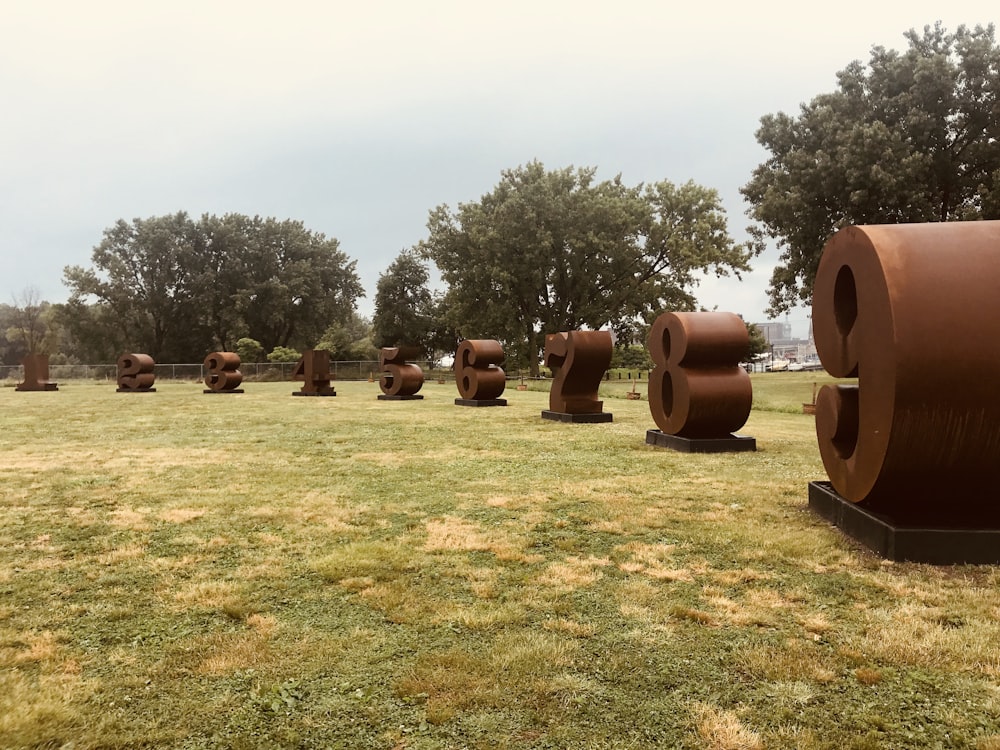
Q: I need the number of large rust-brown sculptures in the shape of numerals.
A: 9